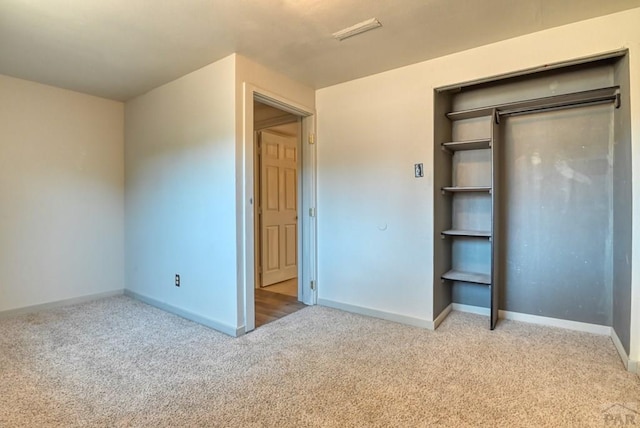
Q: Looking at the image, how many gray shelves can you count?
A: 5